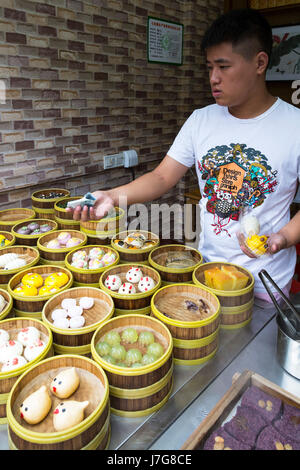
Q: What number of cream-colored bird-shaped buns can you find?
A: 3